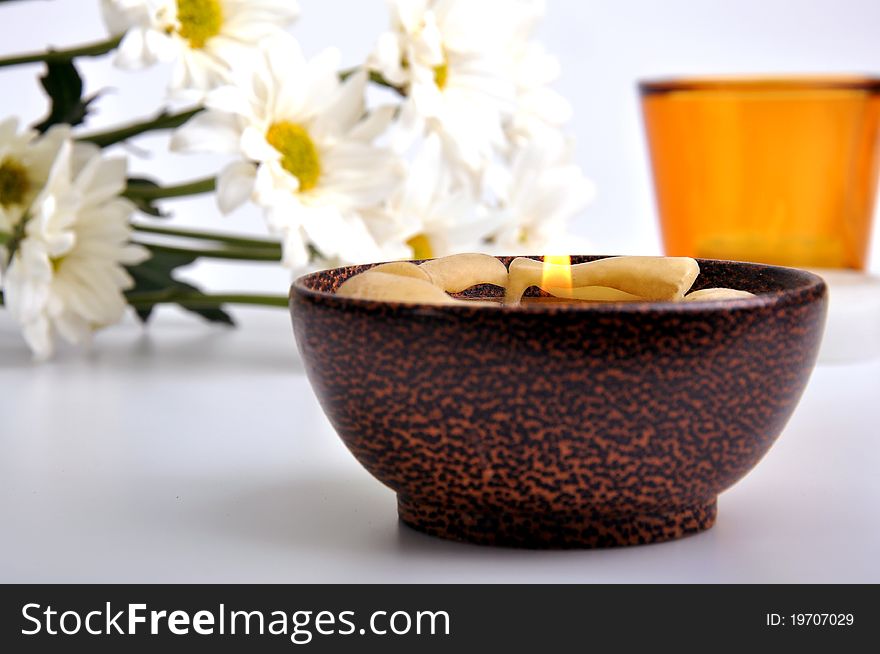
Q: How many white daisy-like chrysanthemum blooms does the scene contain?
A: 7